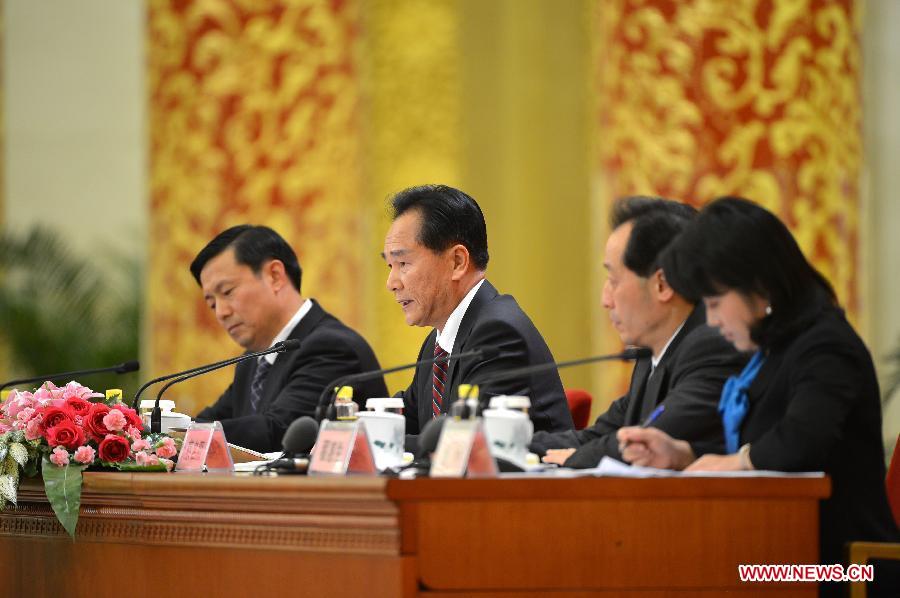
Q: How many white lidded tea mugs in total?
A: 3